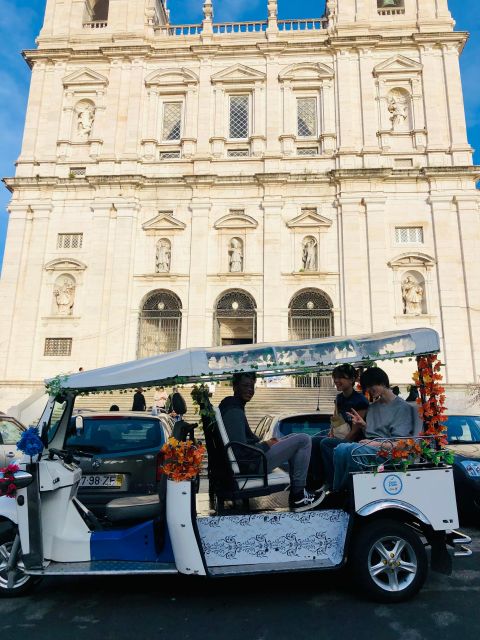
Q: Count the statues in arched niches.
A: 7